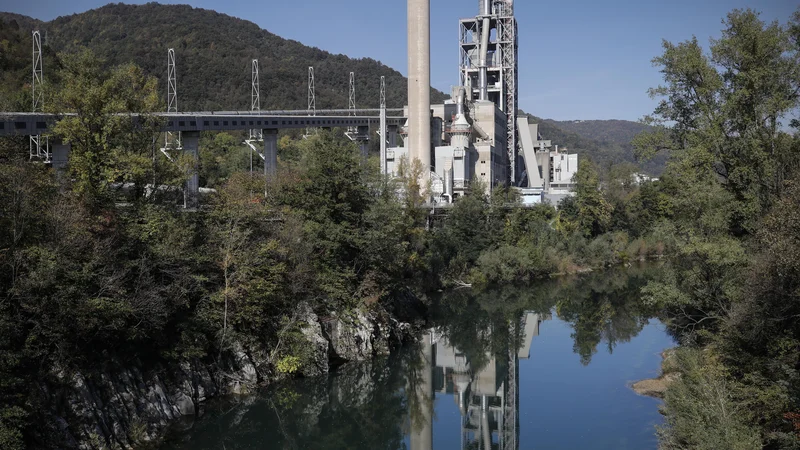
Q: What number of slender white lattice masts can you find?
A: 6